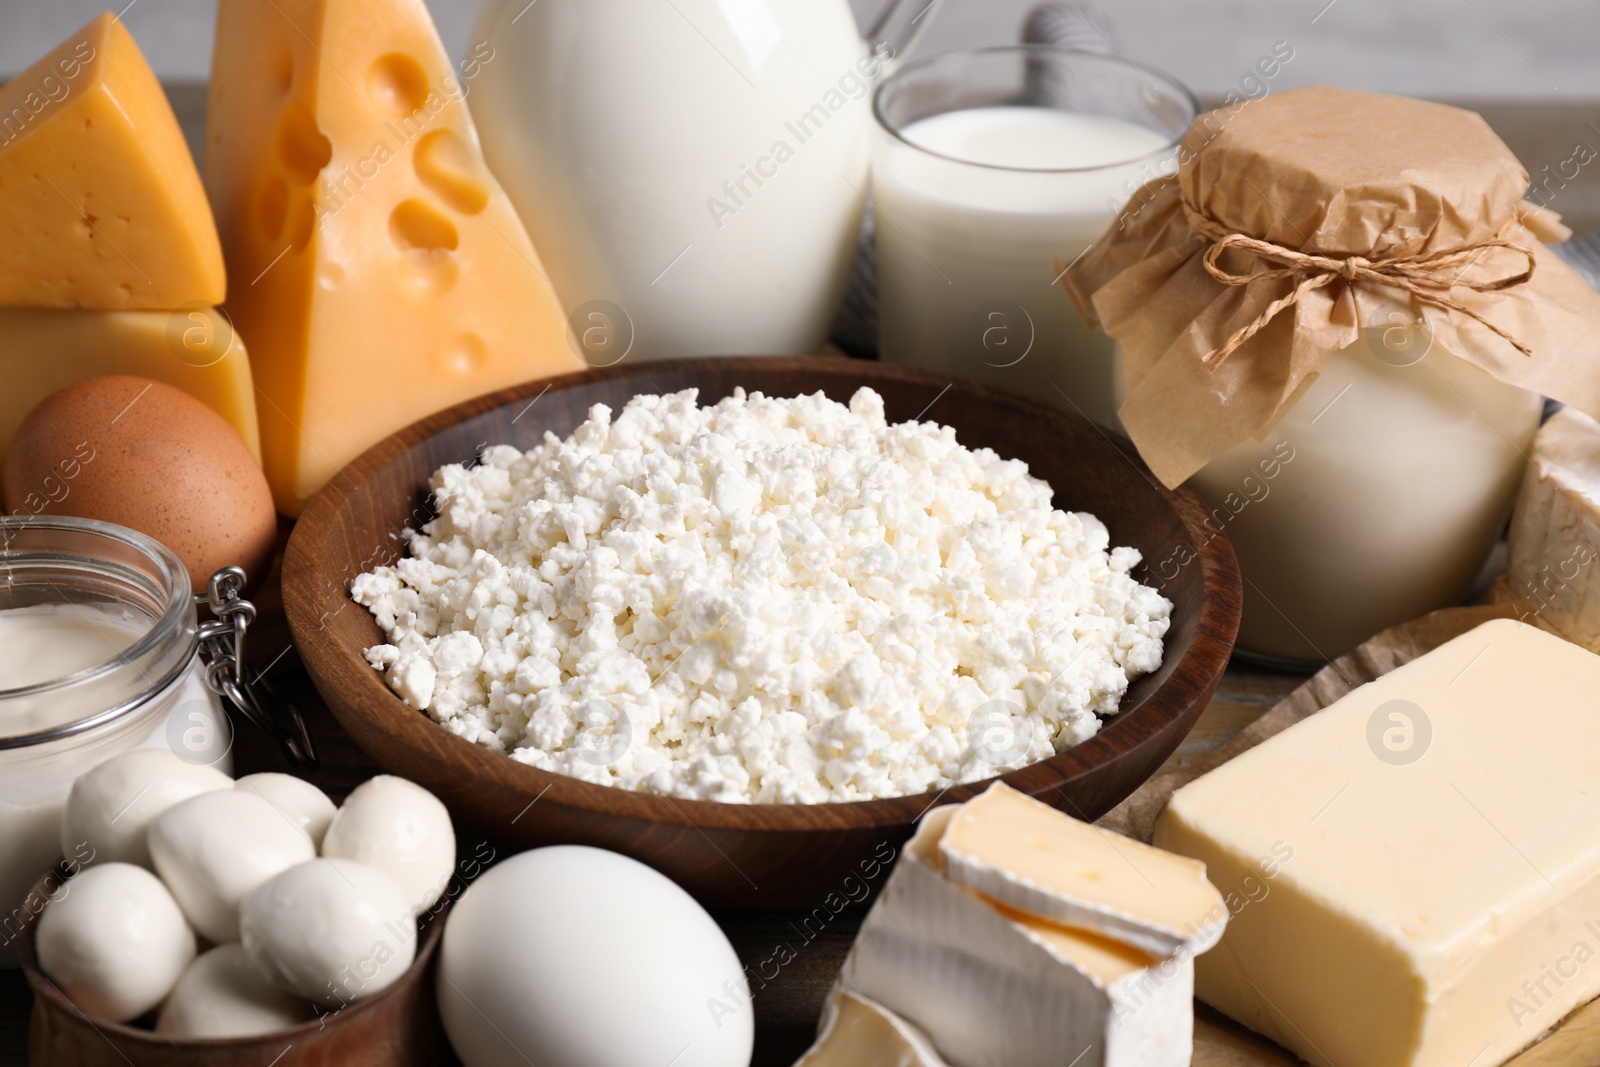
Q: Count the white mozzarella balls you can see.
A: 7